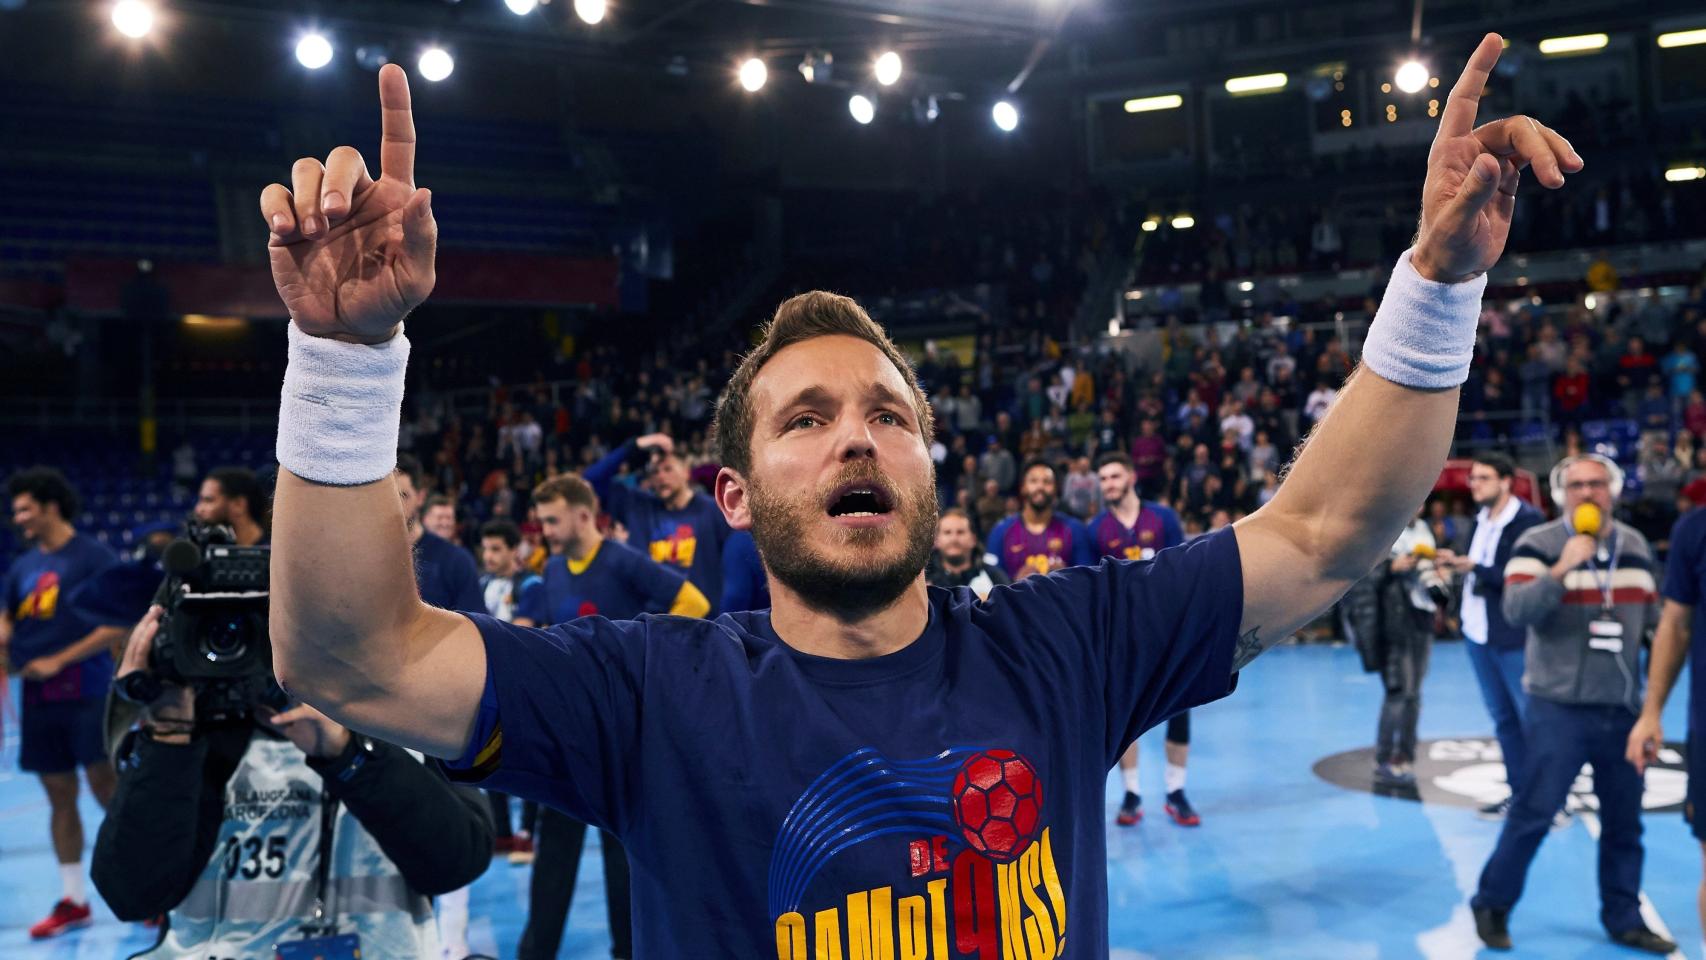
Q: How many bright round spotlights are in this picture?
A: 10